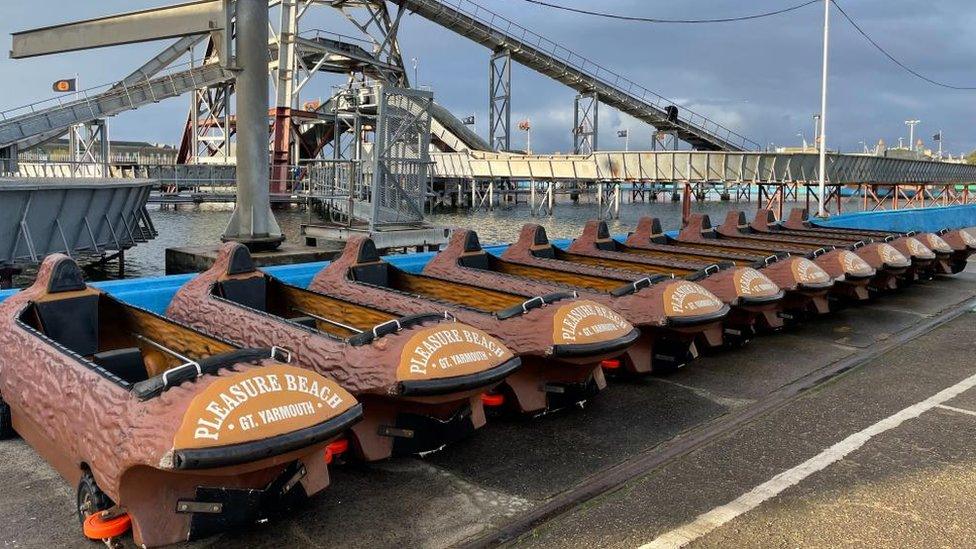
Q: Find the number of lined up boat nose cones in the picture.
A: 11